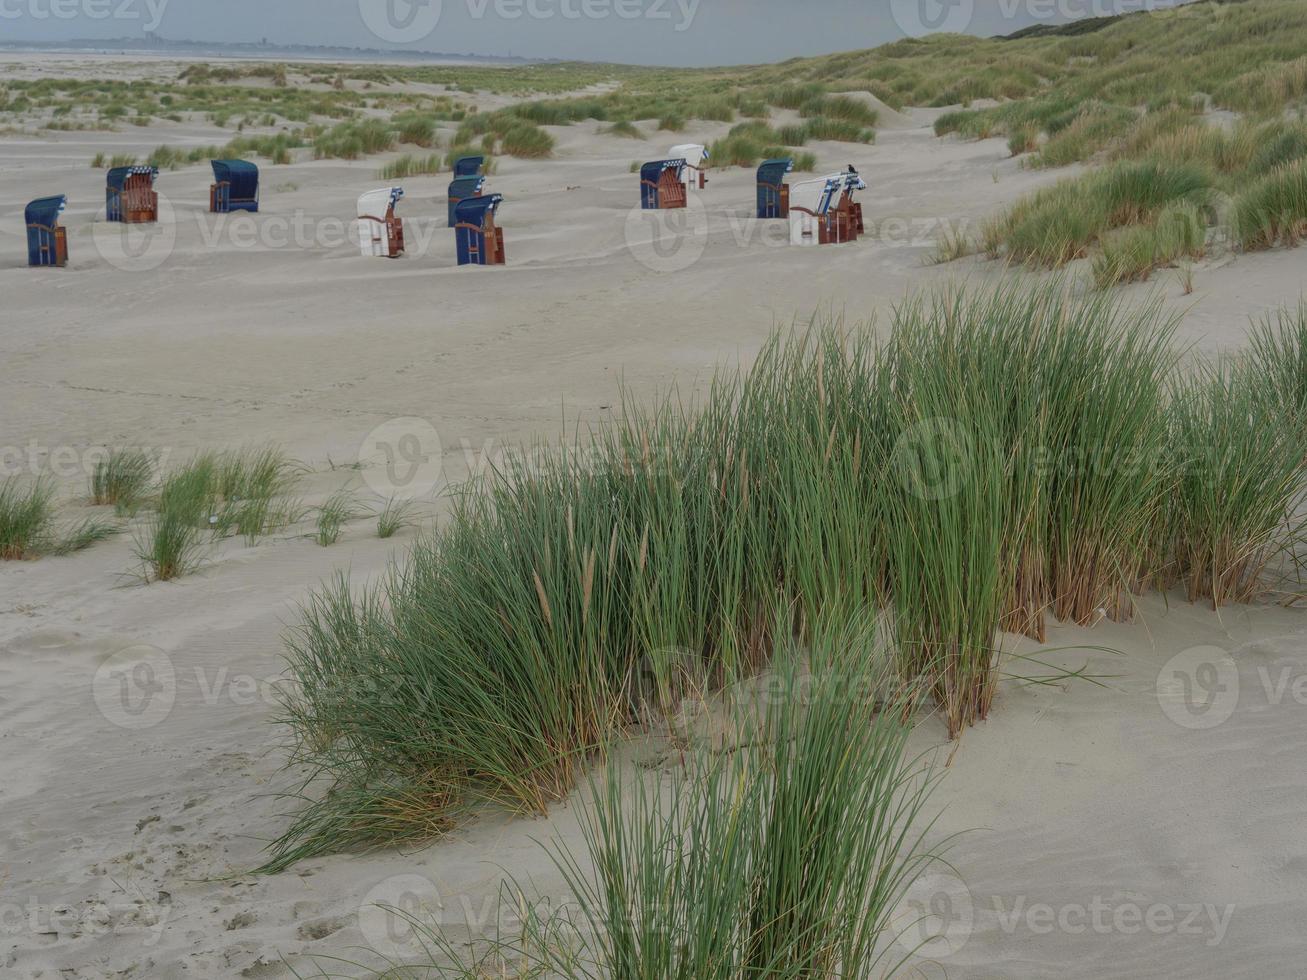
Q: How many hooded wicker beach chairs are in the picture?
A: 12